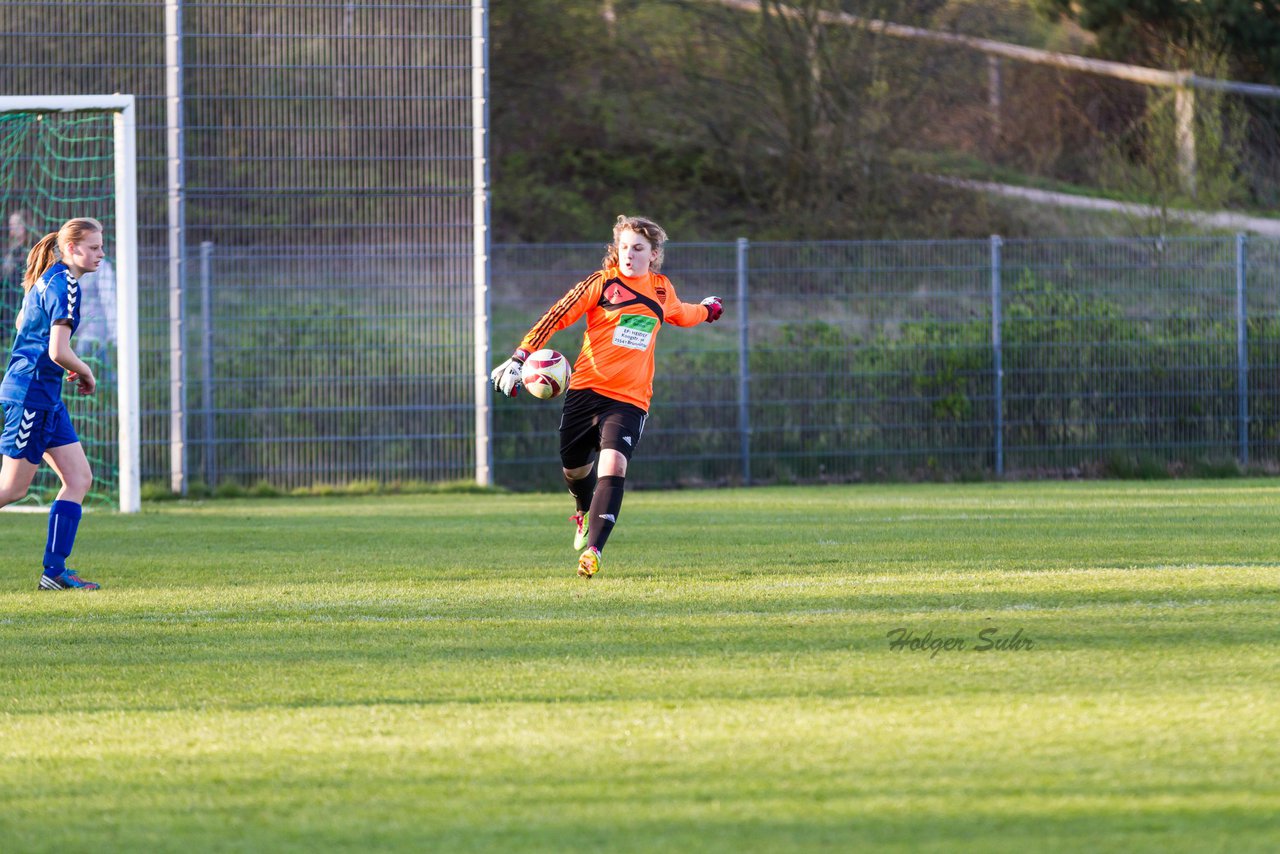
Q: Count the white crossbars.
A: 1